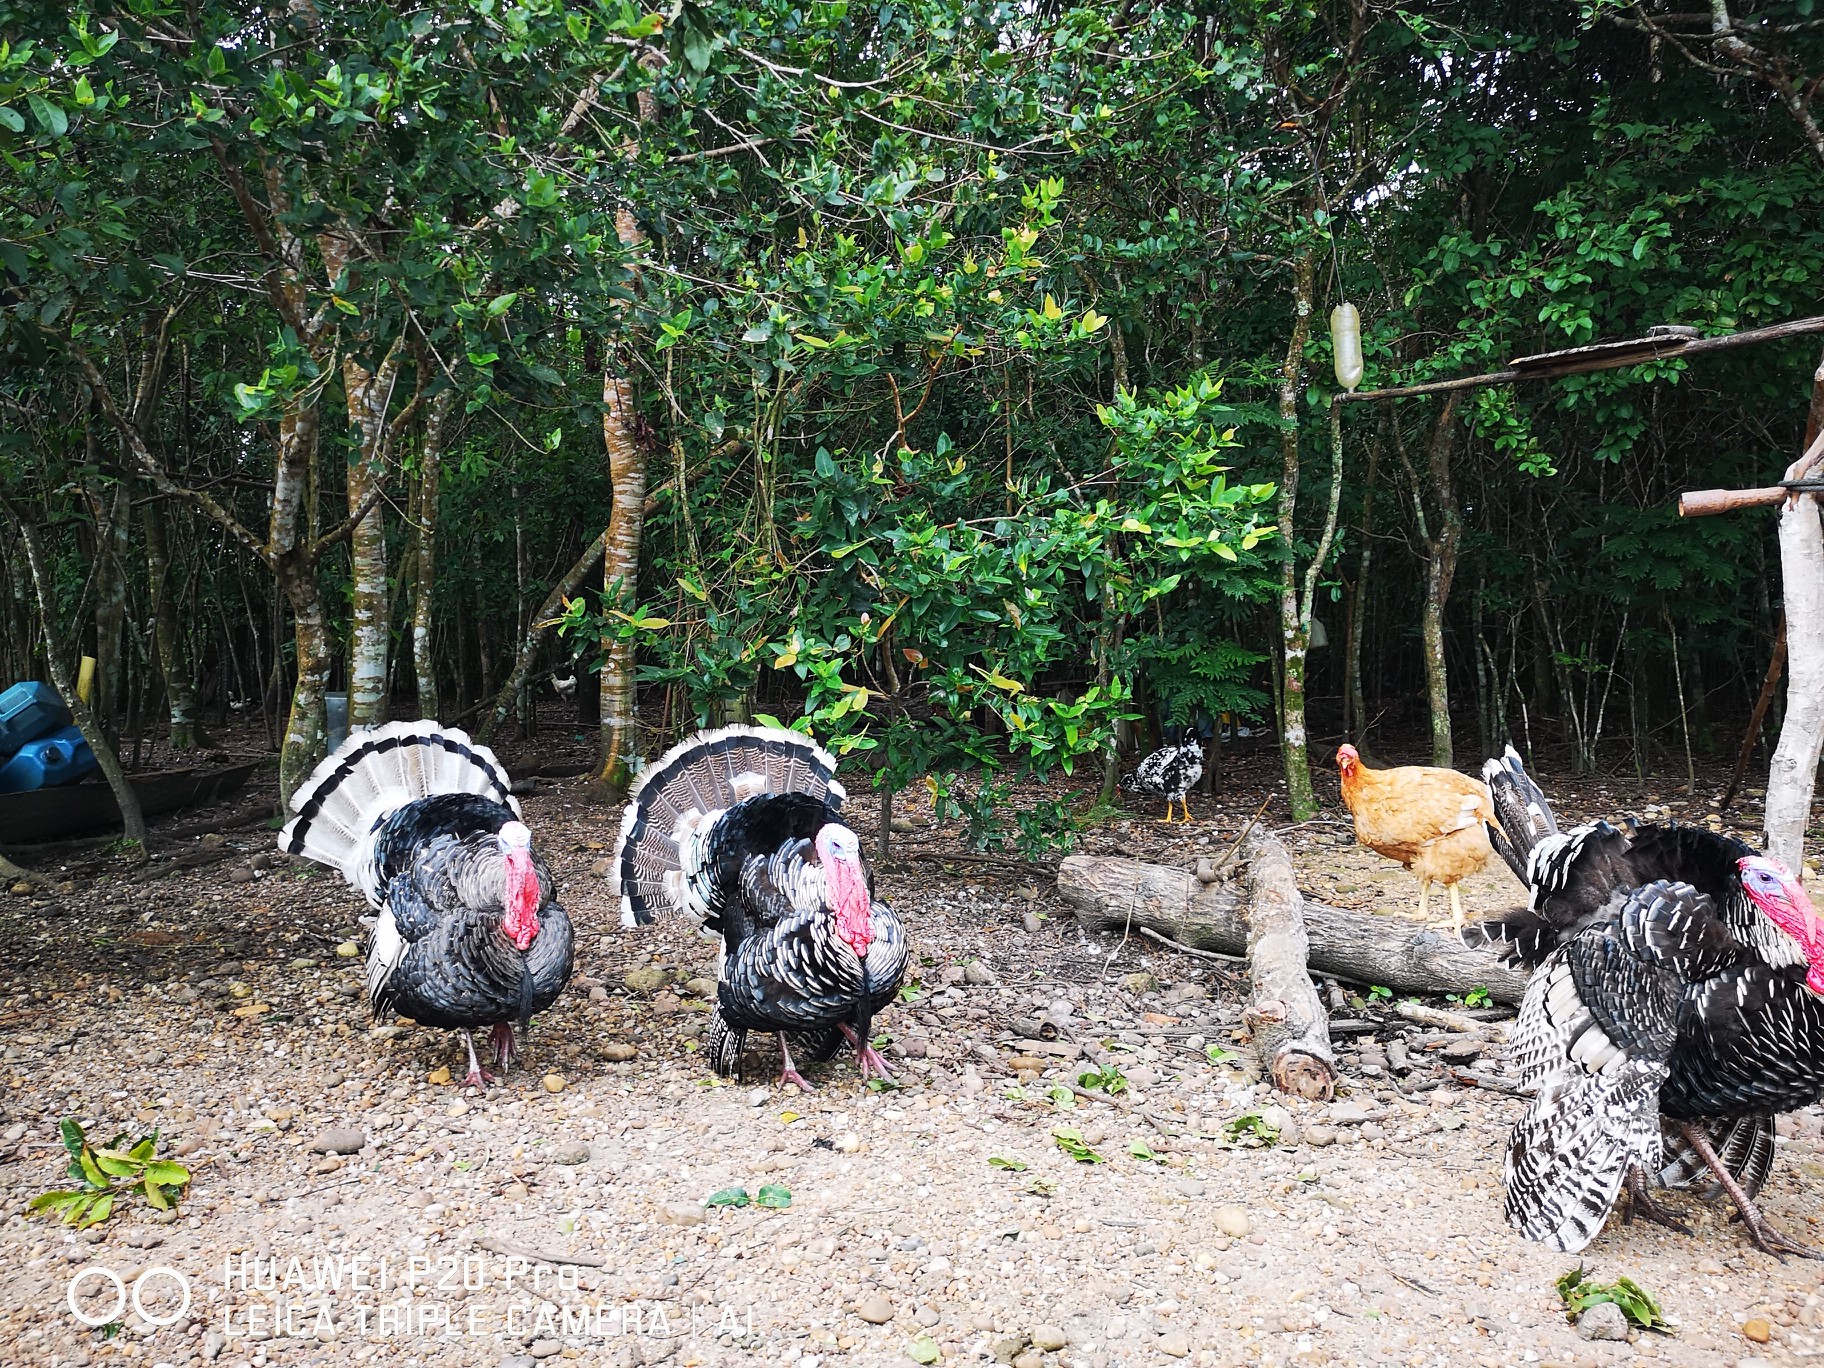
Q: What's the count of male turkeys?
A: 3